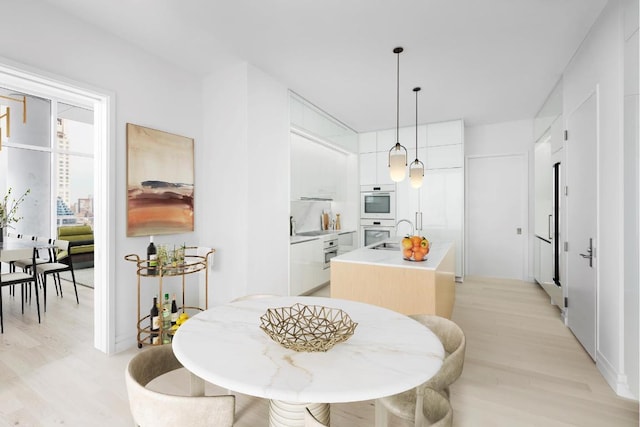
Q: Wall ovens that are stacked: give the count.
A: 2